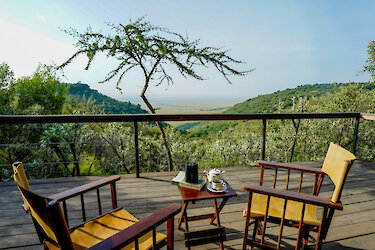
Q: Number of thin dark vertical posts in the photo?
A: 3